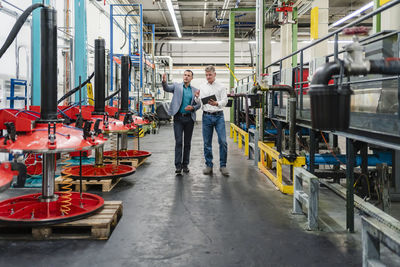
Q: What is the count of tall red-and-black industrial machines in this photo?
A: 3